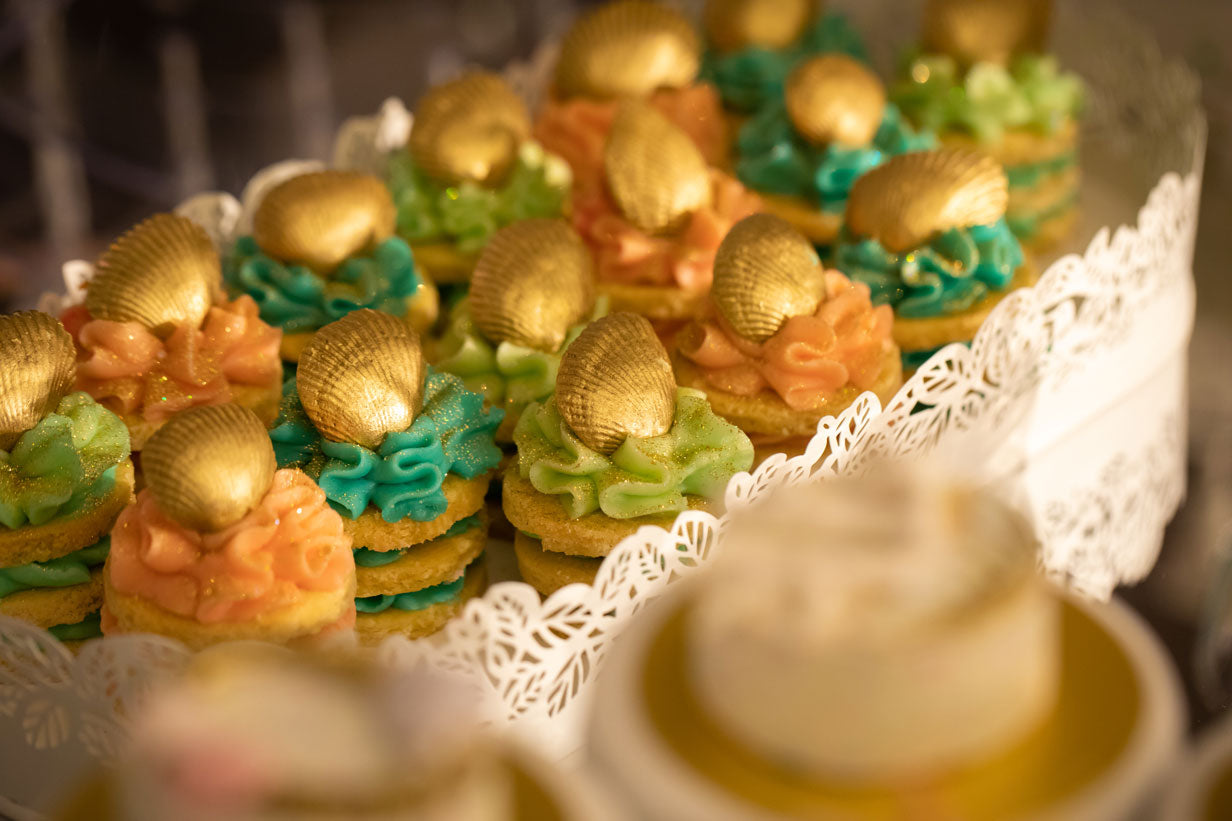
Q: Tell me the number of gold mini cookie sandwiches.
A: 15